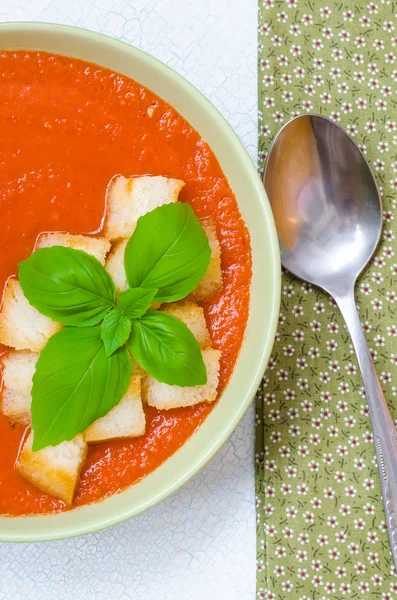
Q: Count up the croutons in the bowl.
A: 10